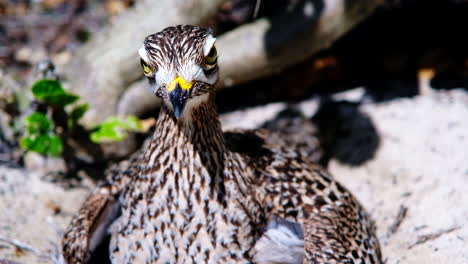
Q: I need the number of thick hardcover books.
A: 0